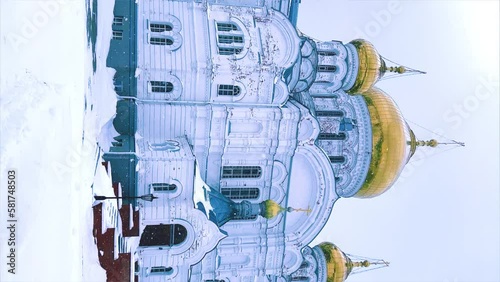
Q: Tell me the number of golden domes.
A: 4